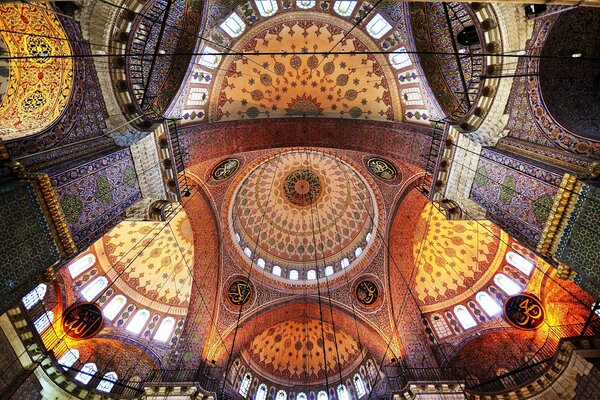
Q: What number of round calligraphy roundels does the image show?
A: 6